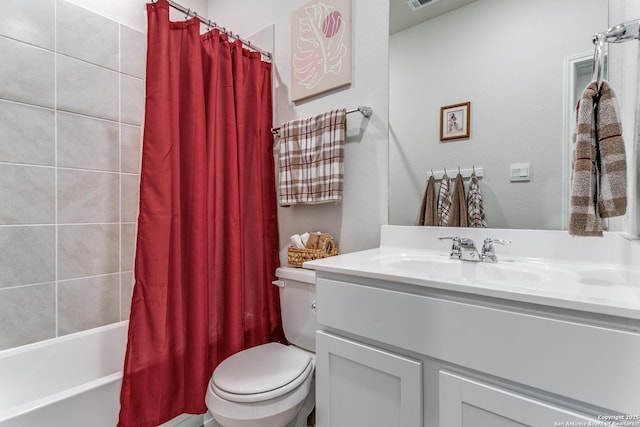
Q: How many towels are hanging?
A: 6